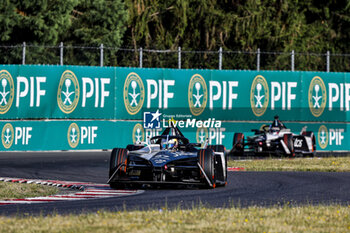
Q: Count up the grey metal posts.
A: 9